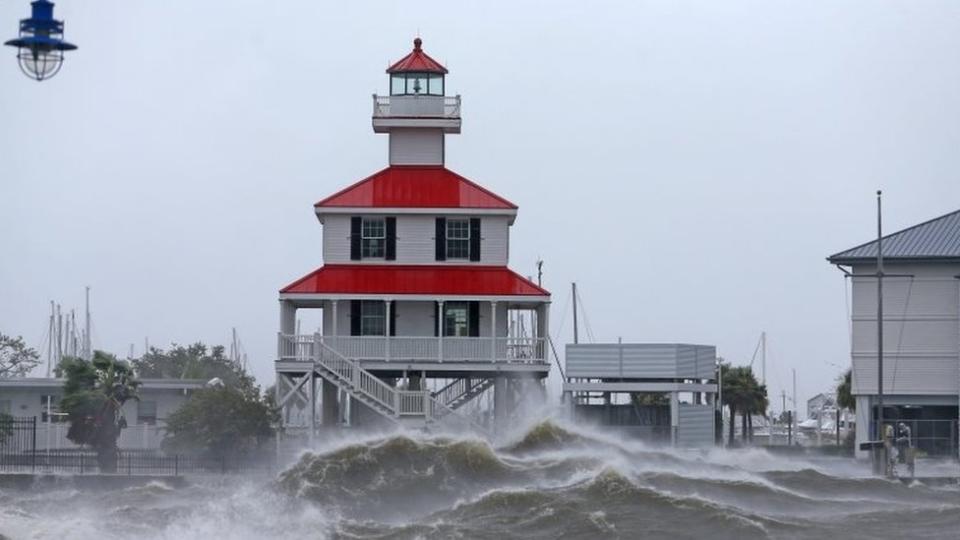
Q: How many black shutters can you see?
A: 8